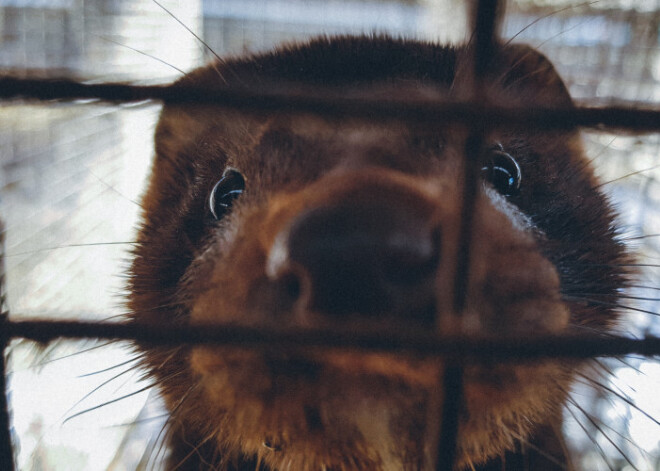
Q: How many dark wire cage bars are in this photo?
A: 4